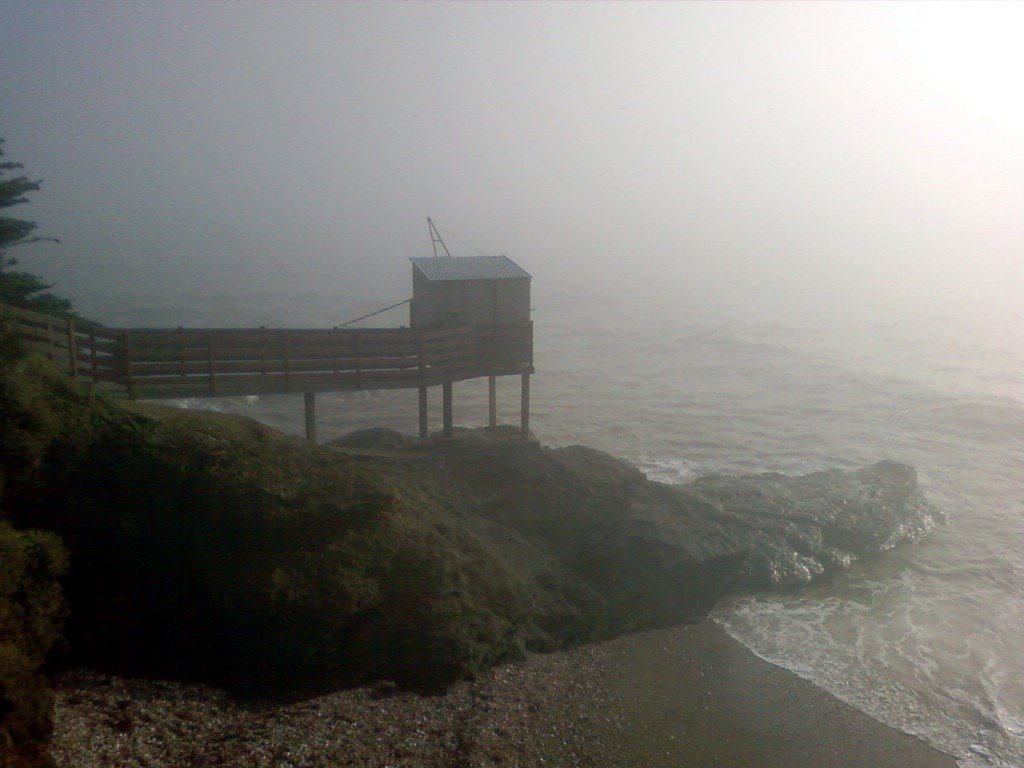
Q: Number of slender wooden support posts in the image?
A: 5